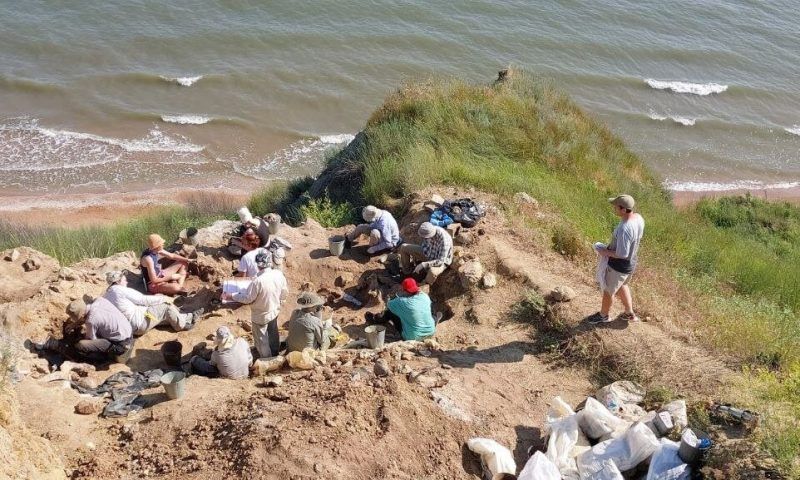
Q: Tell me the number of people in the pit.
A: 11